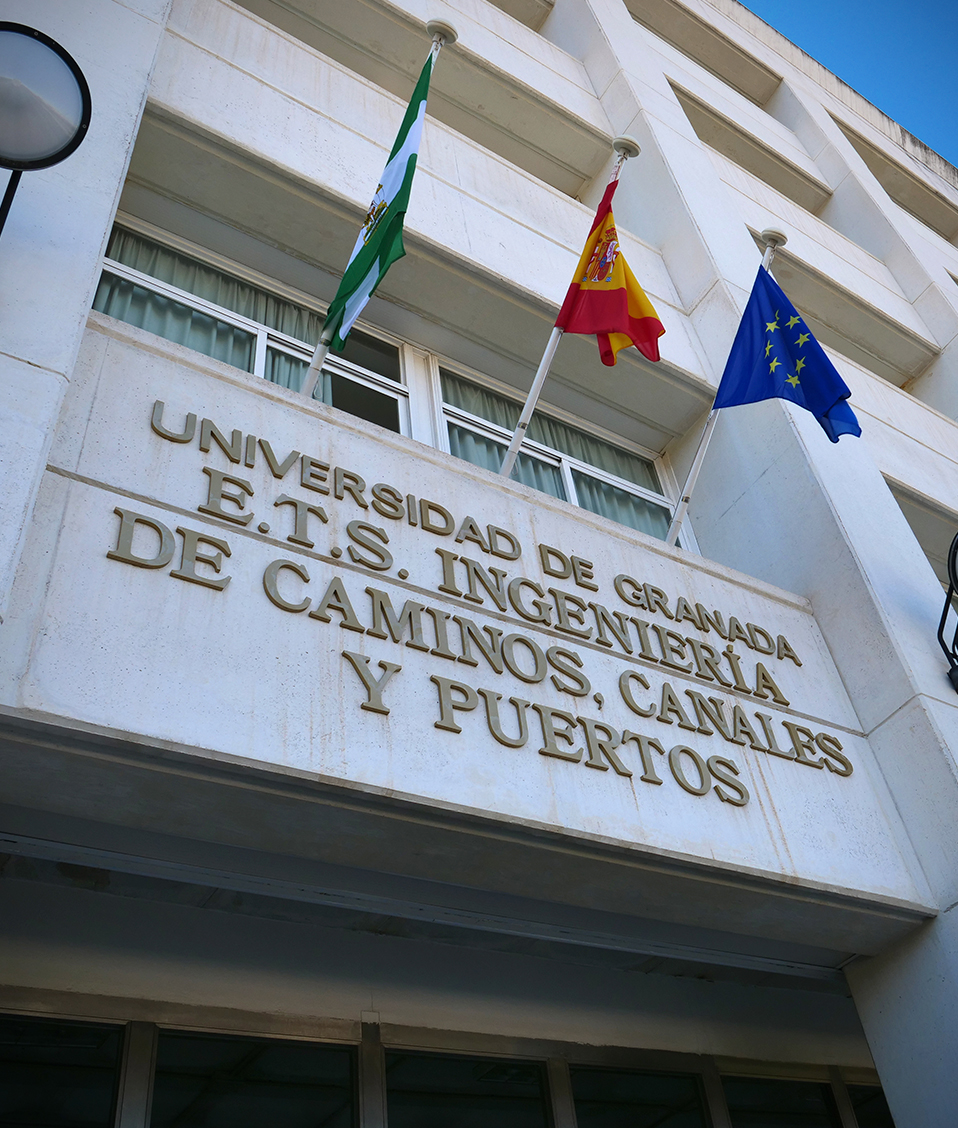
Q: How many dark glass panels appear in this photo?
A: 6